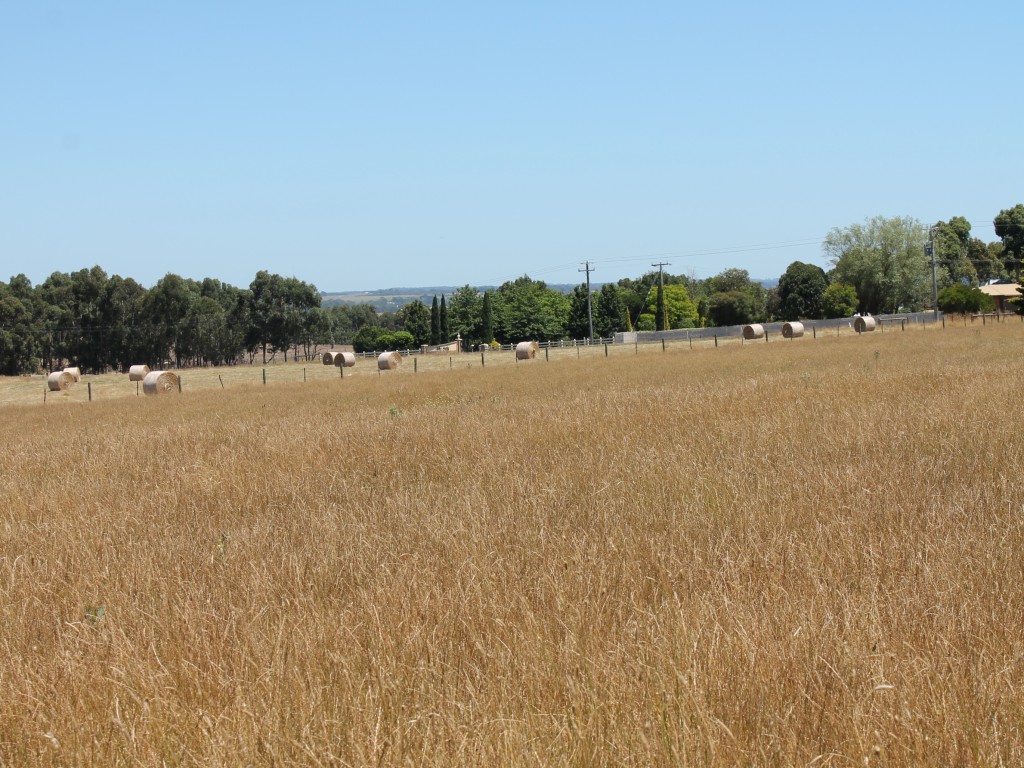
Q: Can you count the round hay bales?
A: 11